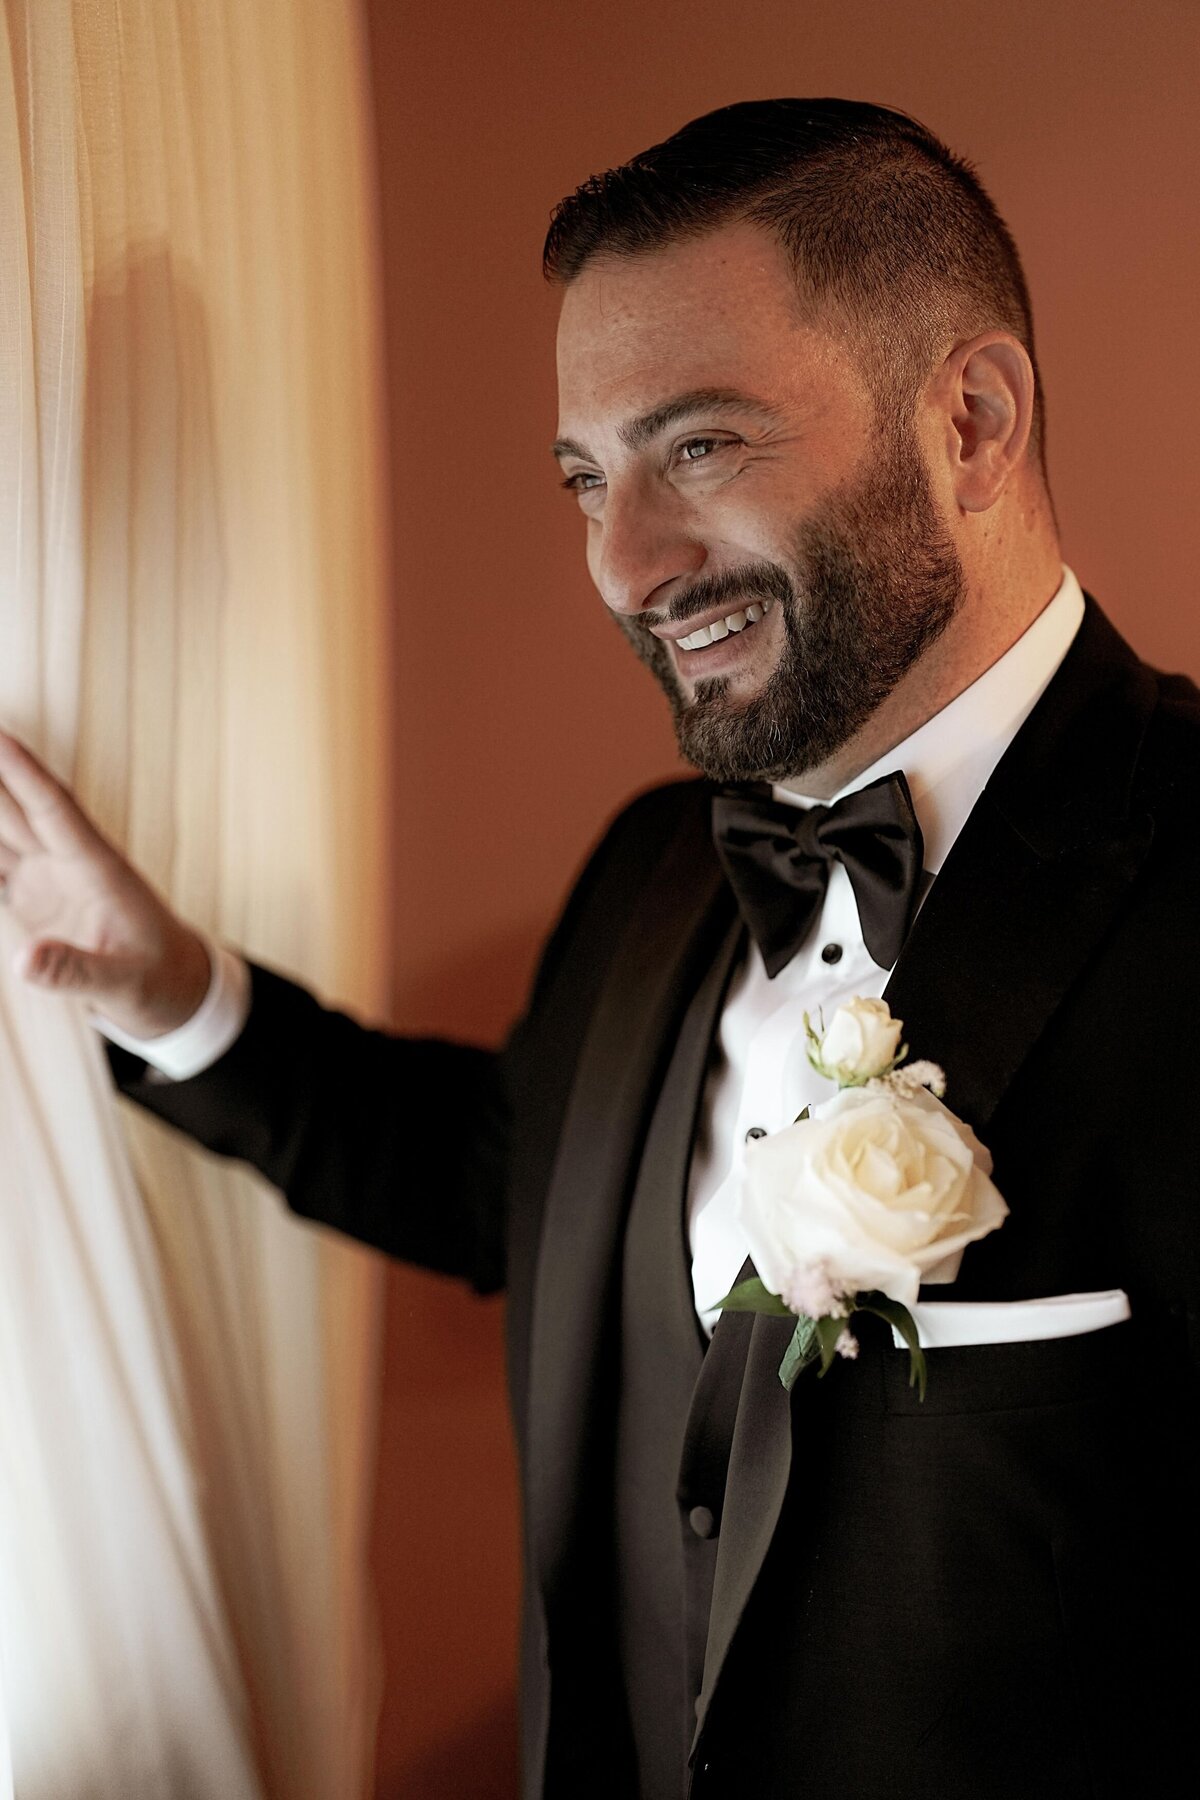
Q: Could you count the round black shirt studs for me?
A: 2